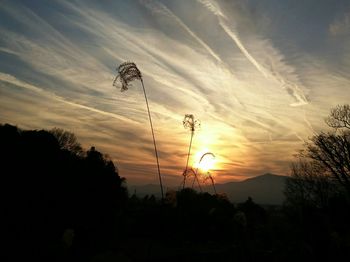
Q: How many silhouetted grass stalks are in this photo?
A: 5